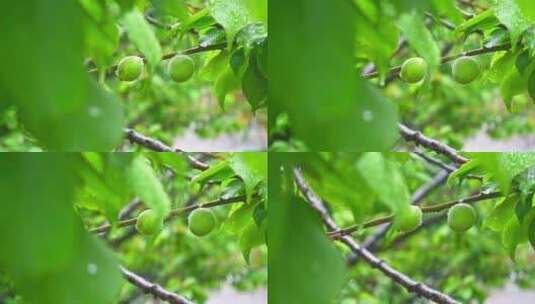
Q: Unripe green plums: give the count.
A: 8